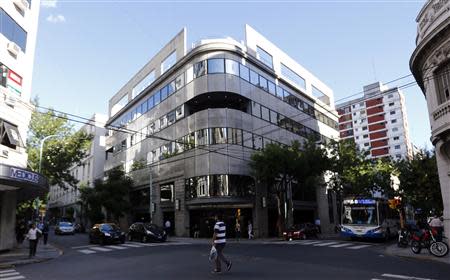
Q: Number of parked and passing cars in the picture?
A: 4